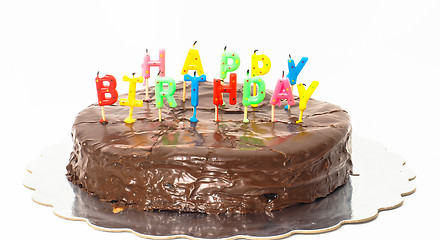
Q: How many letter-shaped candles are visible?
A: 13